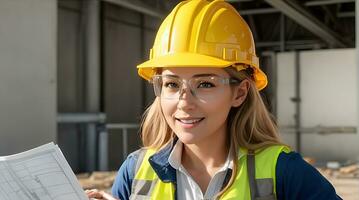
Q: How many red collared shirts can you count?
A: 0